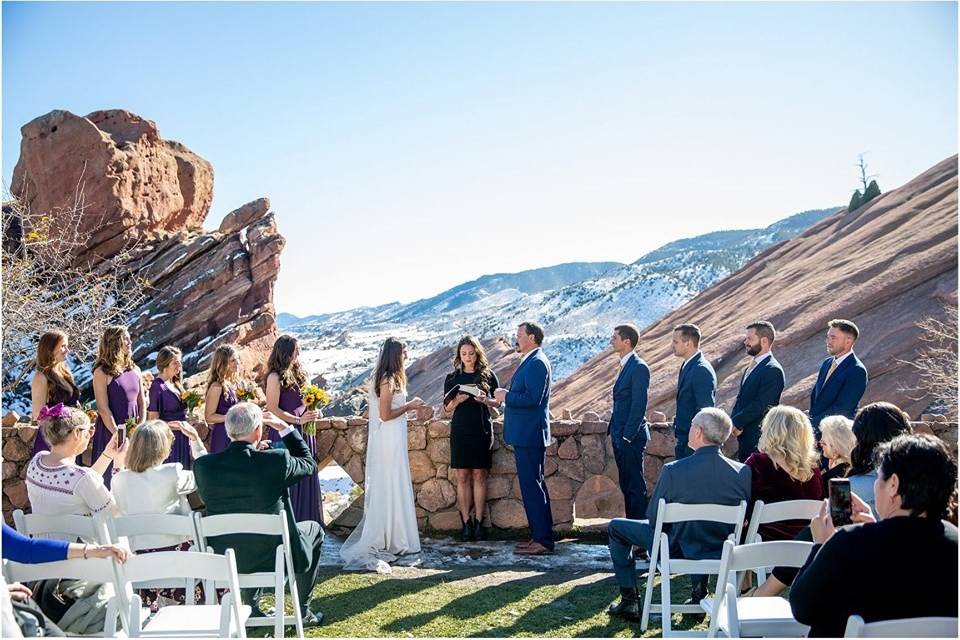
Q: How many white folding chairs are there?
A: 9